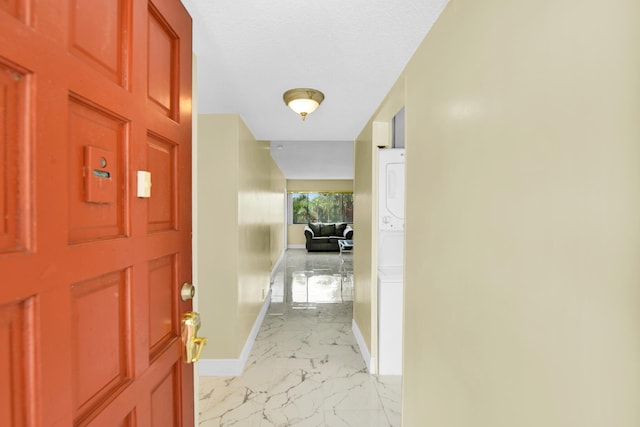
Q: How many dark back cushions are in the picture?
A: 3